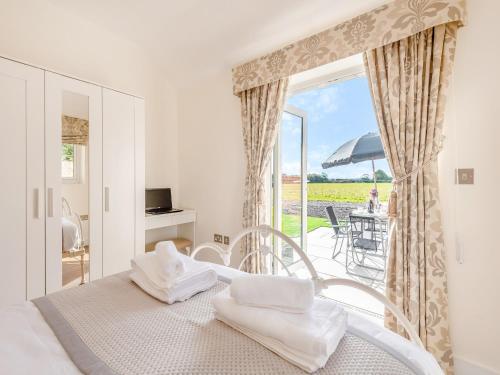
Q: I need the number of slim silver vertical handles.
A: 3